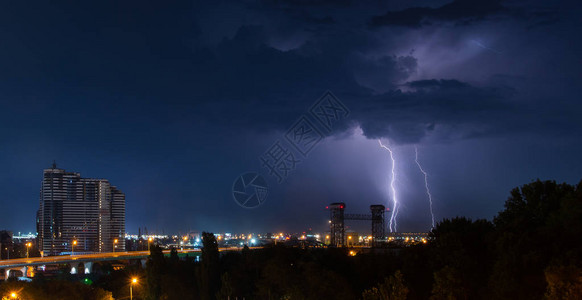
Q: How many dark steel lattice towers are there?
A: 2